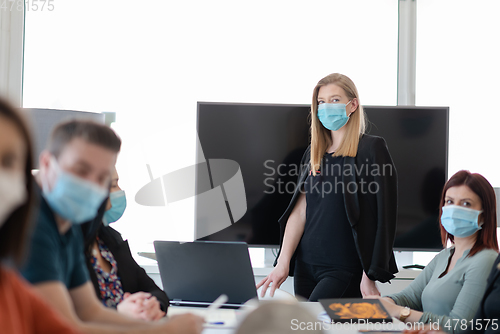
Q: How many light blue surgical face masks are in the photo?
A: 4